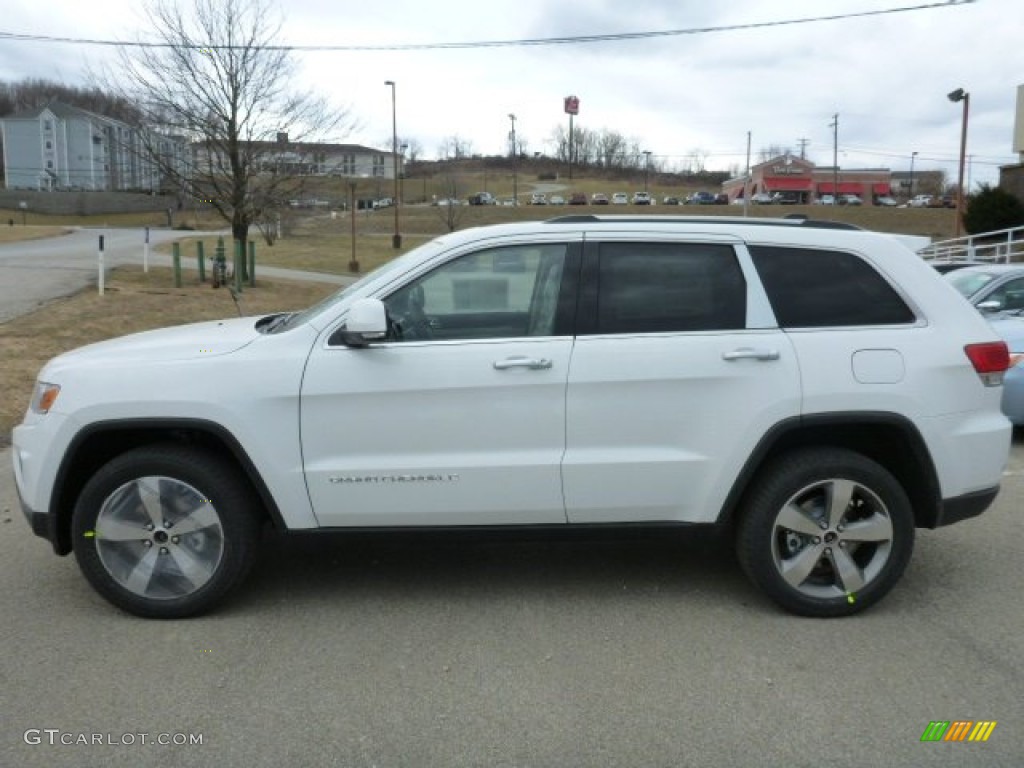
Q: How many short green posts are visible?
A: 4